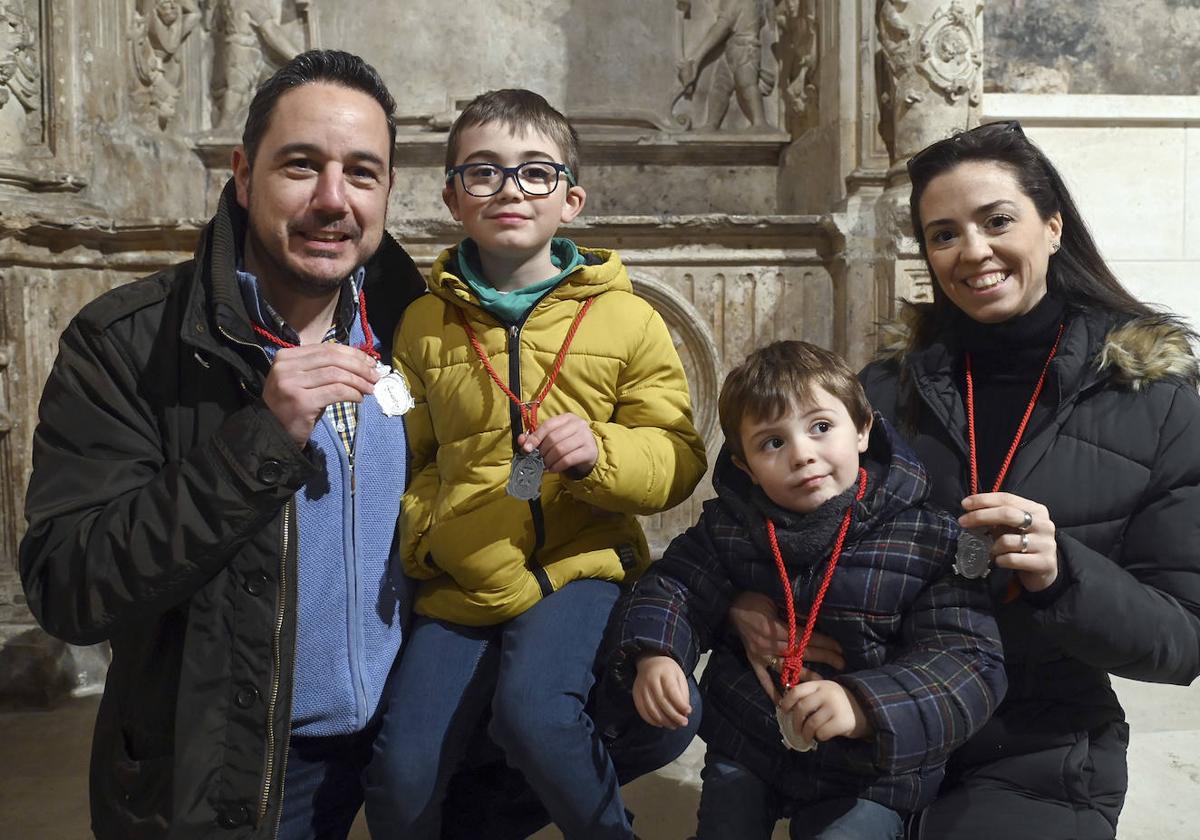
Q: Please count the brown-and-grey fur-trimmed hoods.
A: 1